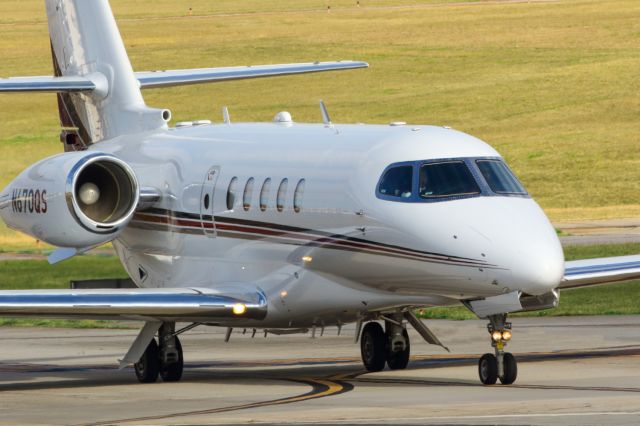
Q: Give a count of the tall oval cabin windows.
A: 5